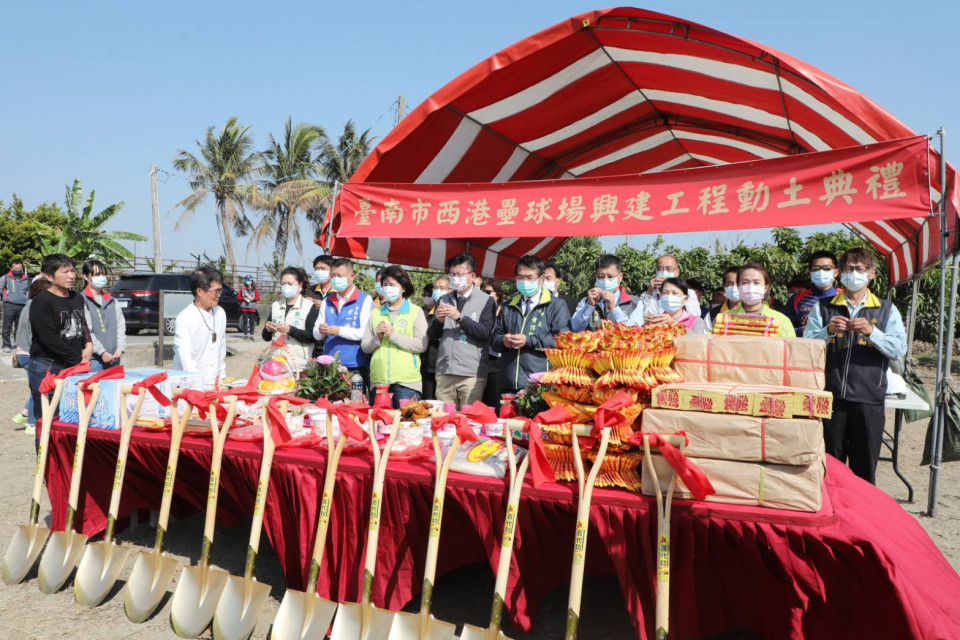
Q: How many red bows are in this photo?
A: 12